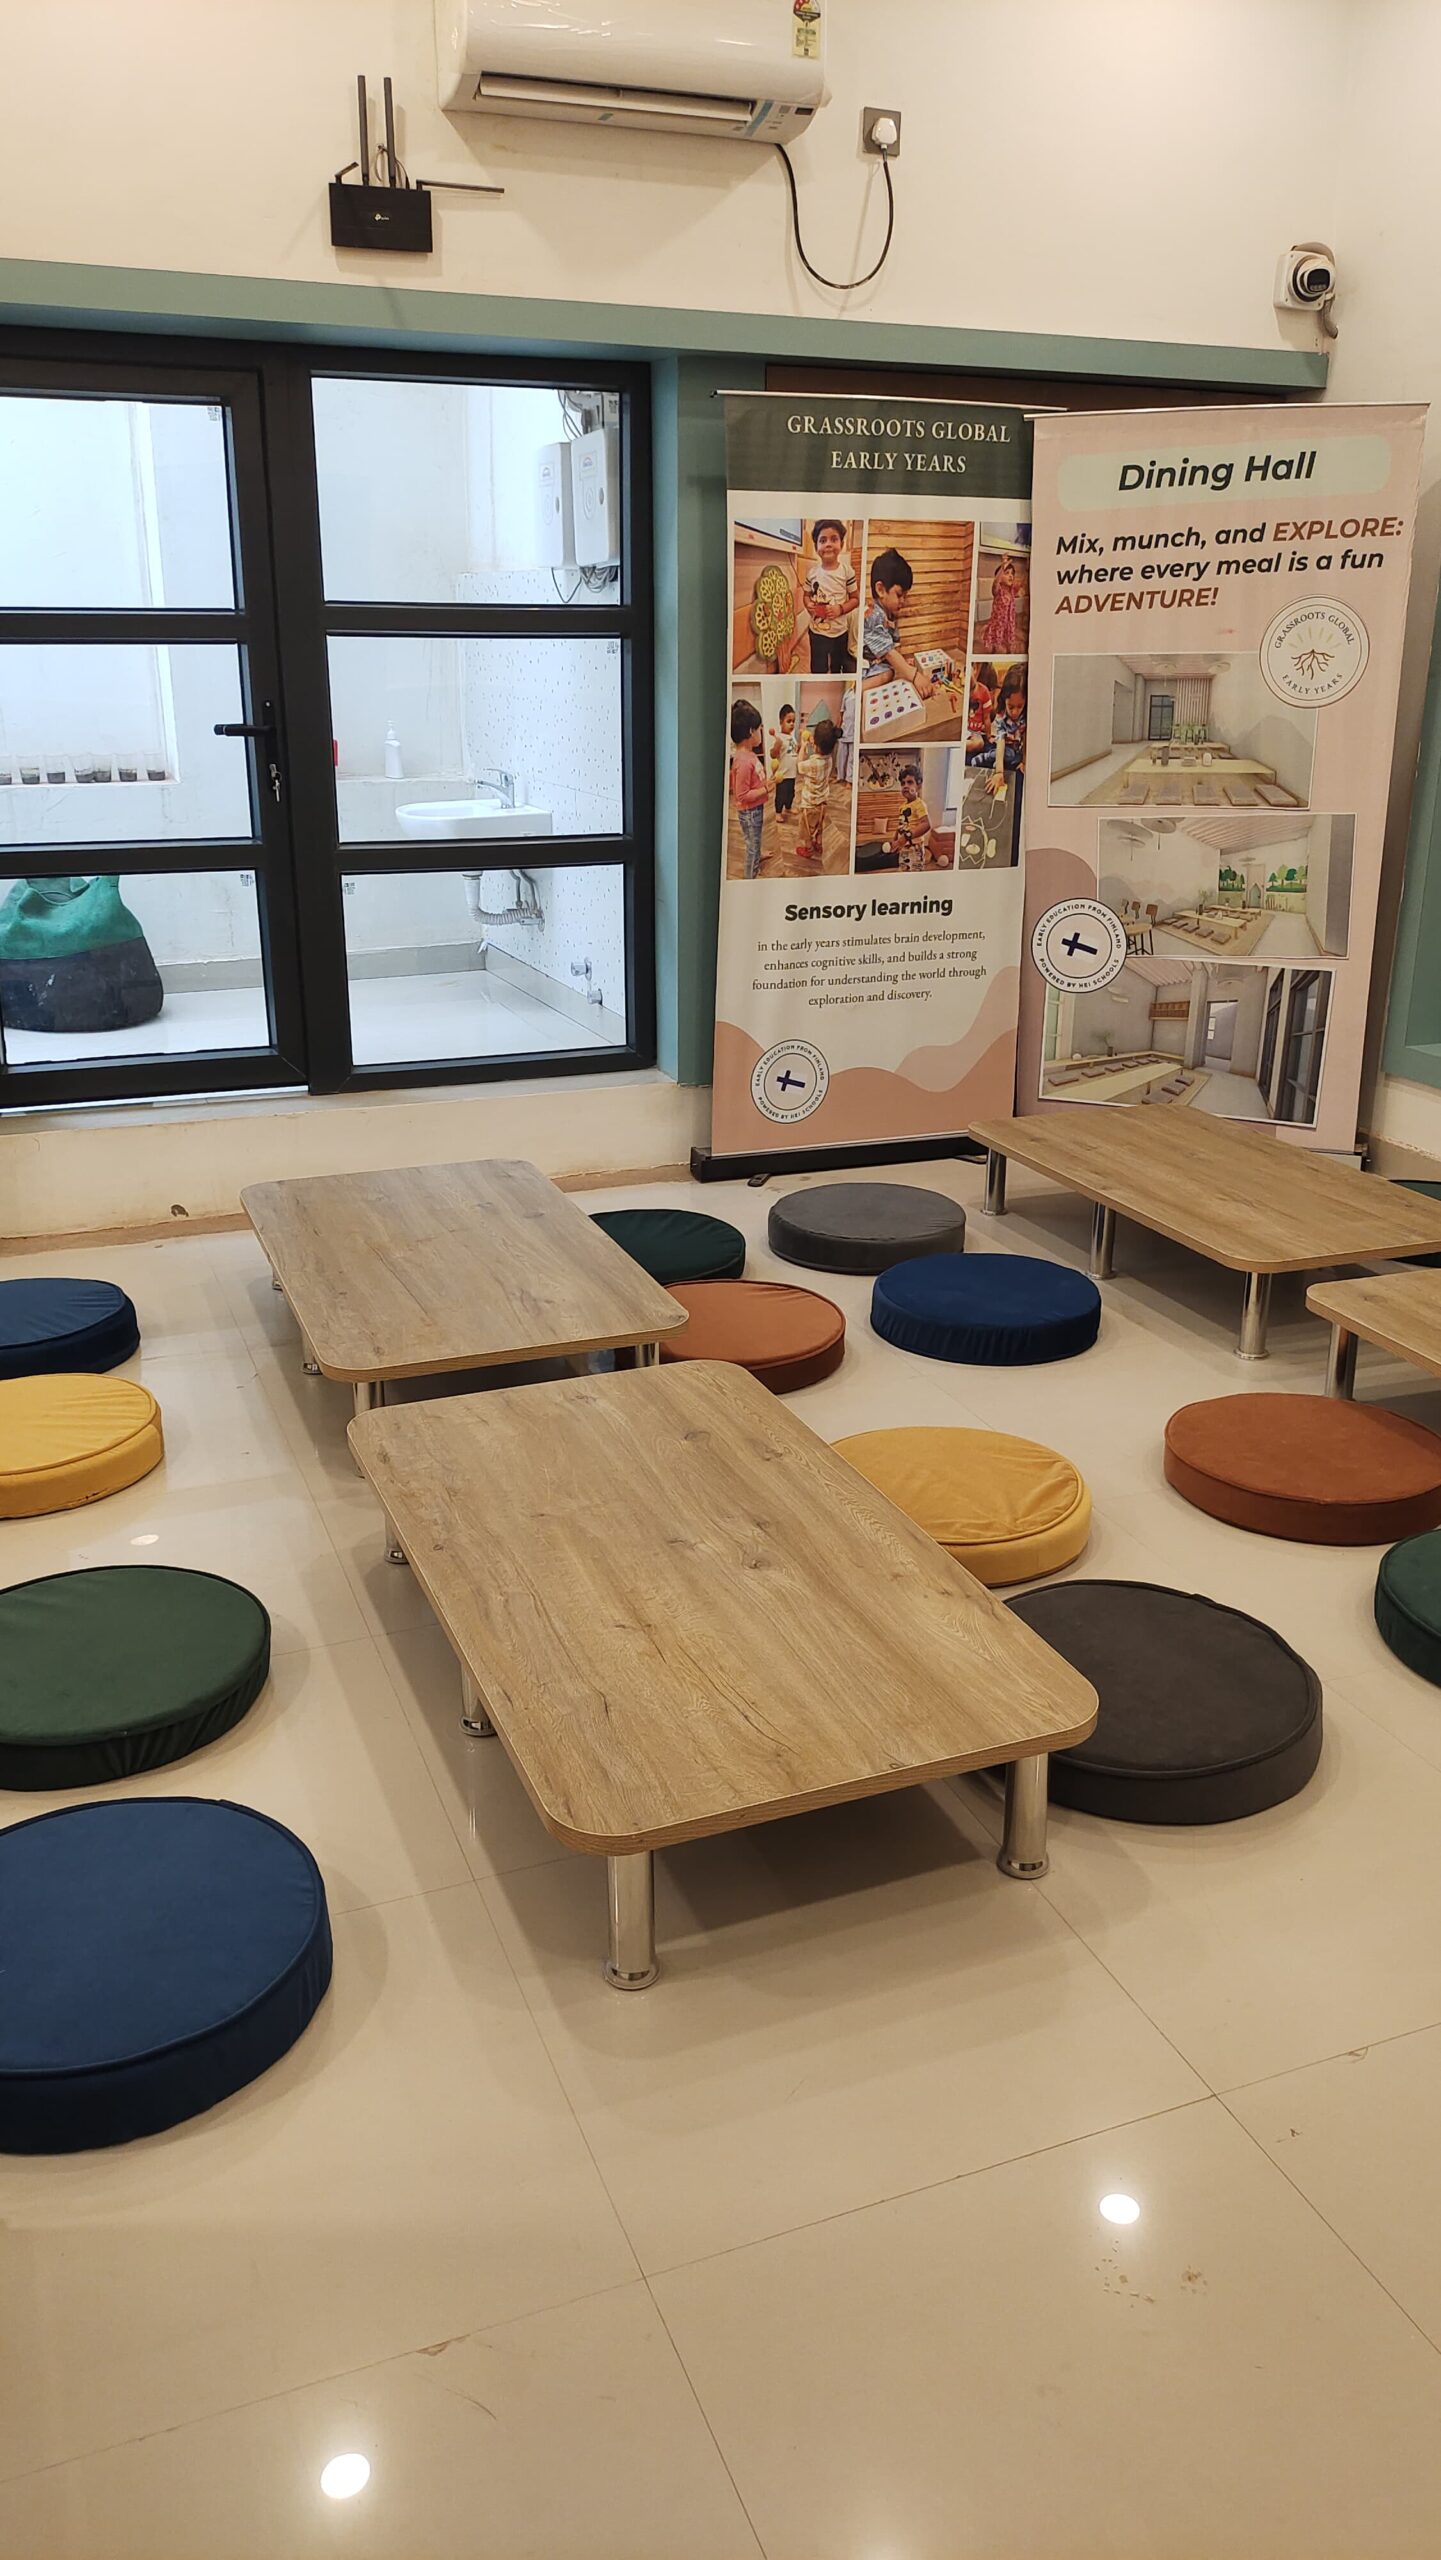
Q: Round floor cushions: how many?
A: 13